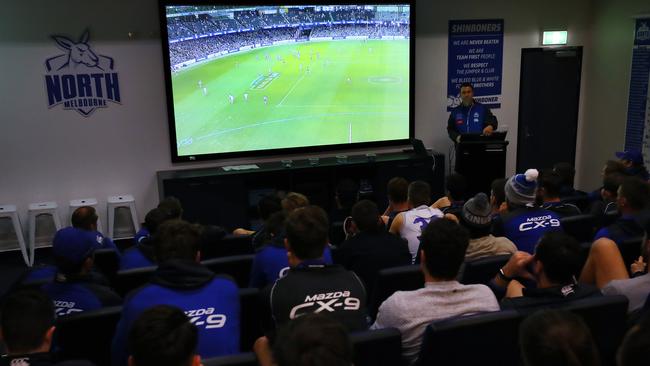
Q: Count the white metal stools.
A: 4